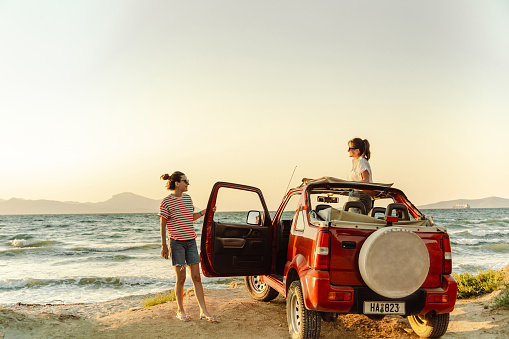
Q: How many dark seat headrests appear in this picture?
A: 4